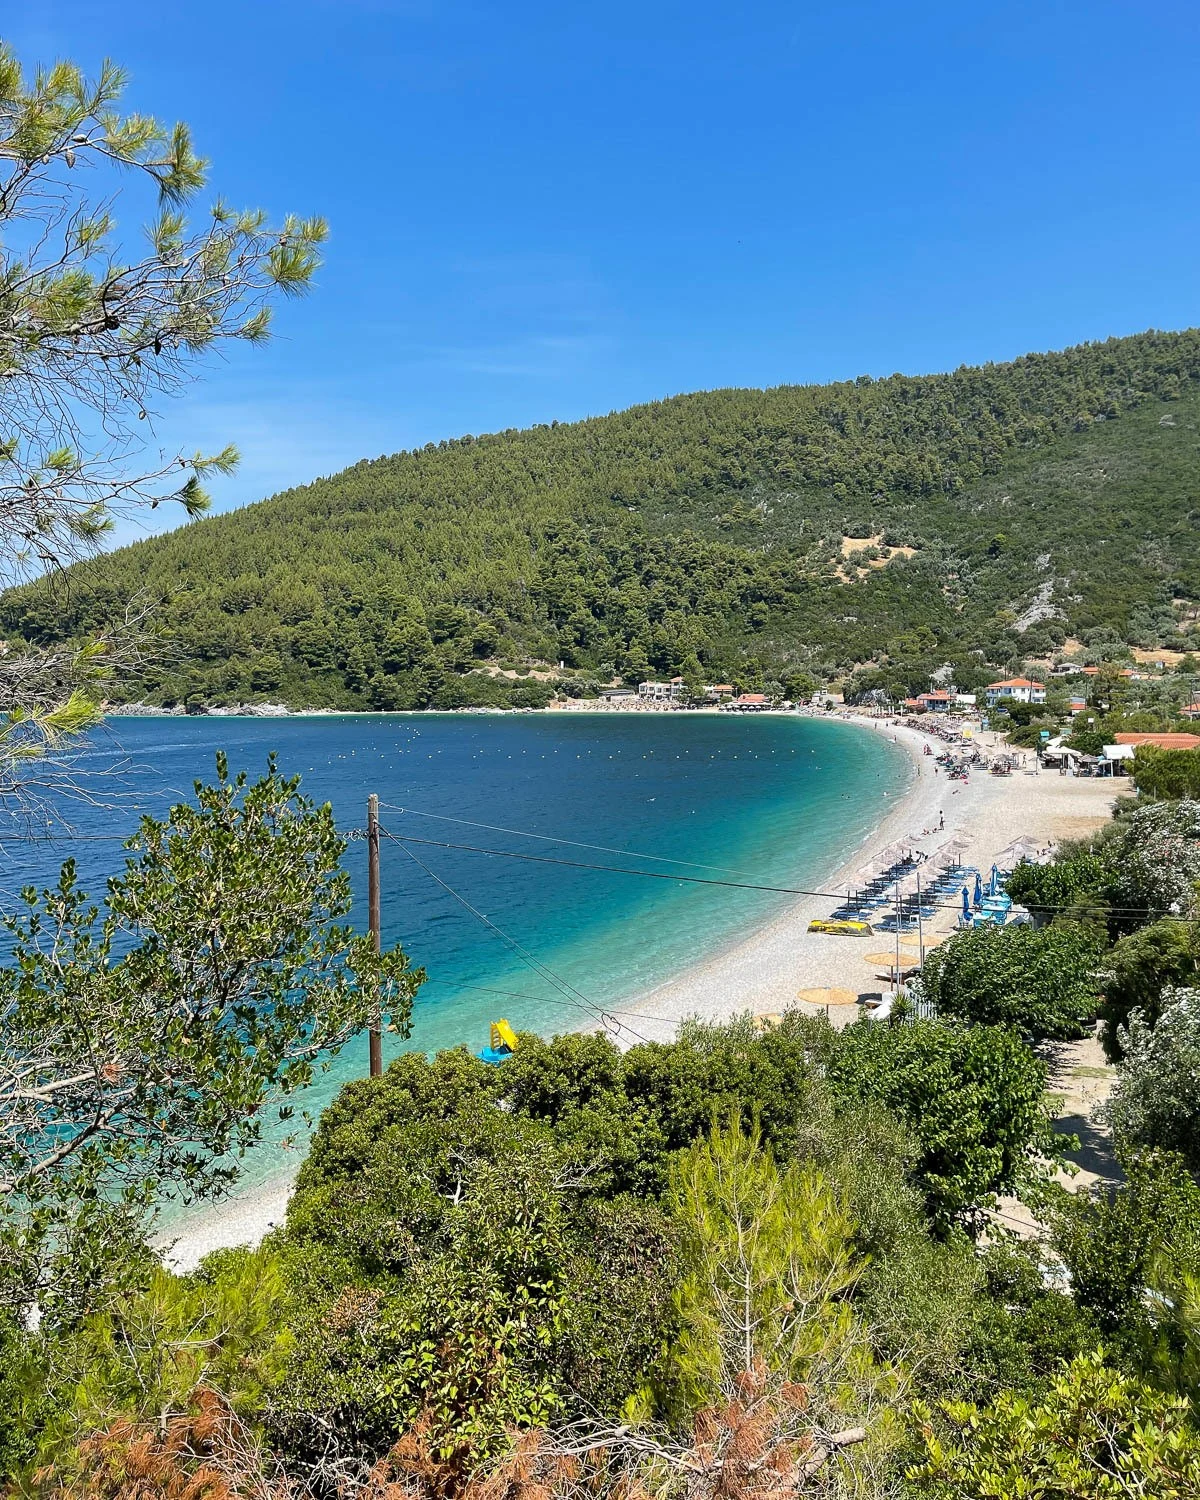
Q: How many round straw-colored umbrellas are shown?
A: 4